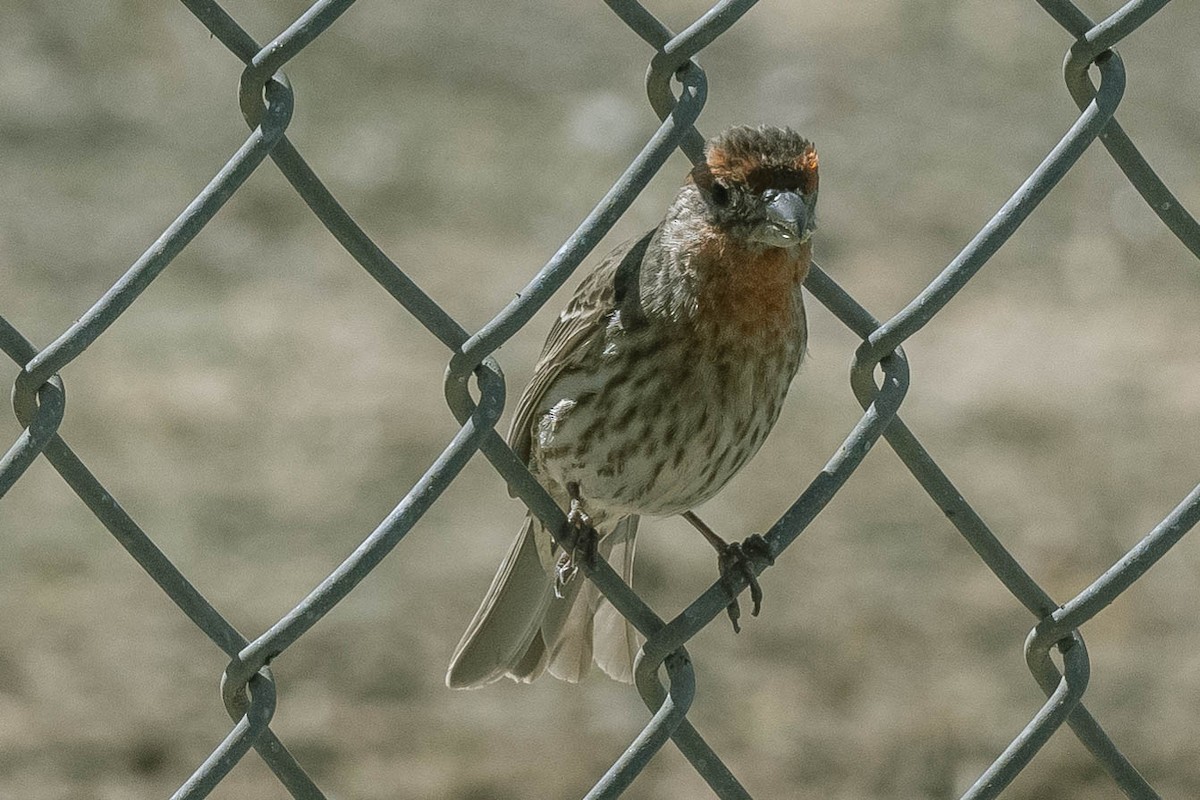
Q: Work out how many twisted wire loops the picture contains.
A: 9